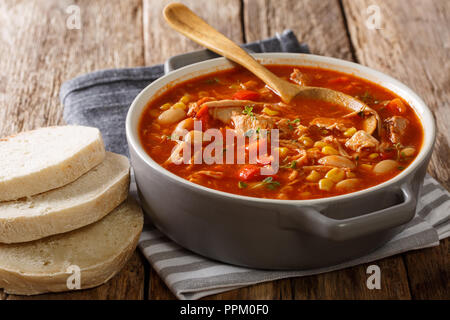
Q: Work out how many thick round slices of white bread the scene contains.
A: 3